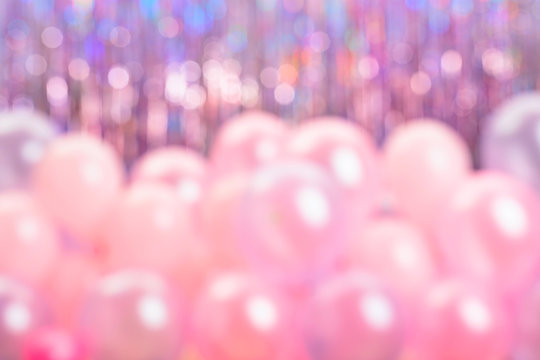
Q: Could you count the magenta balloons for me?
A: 1